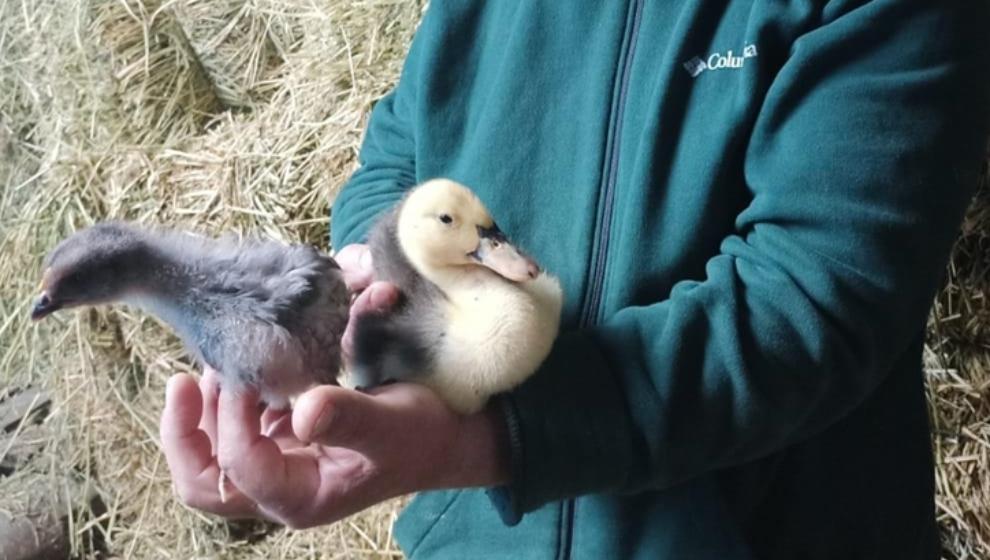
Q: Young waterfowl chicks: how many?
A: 1